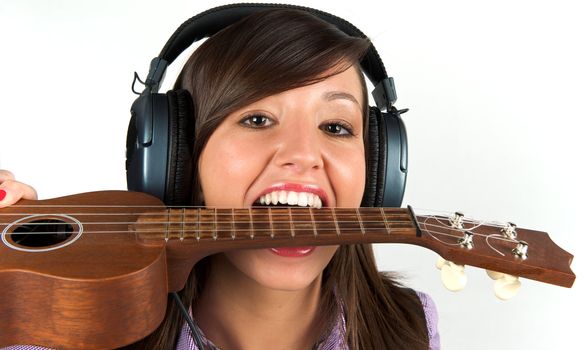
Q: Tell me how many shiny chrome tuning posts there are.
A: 4